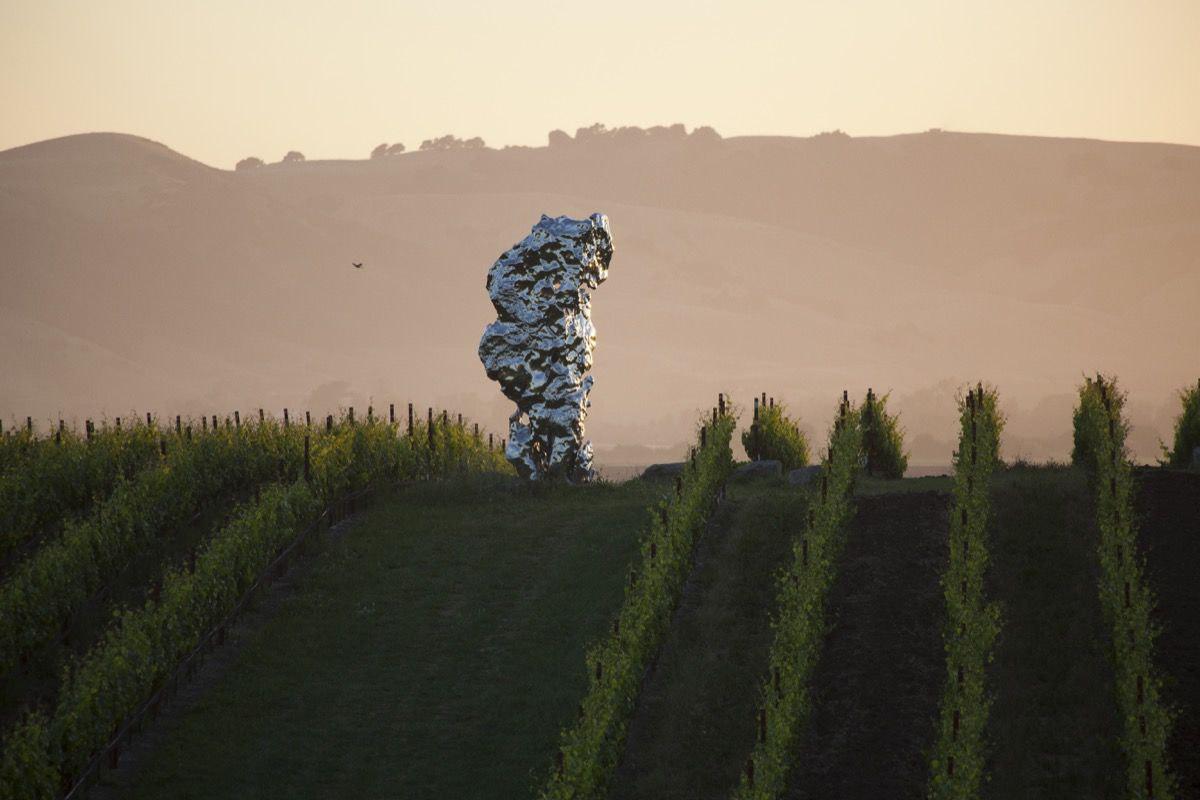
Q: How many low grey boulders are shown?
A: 3